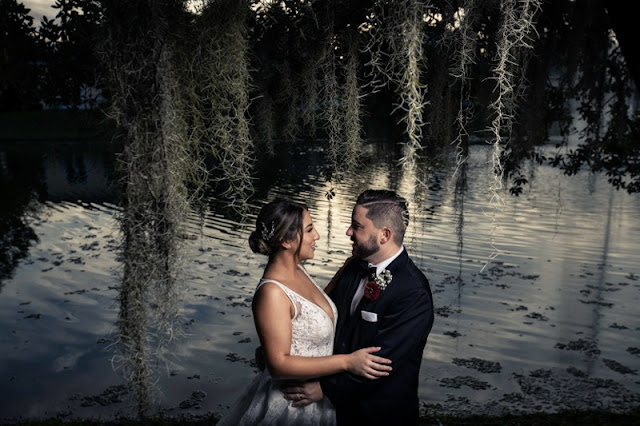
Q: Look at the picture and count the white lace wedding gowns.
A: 1